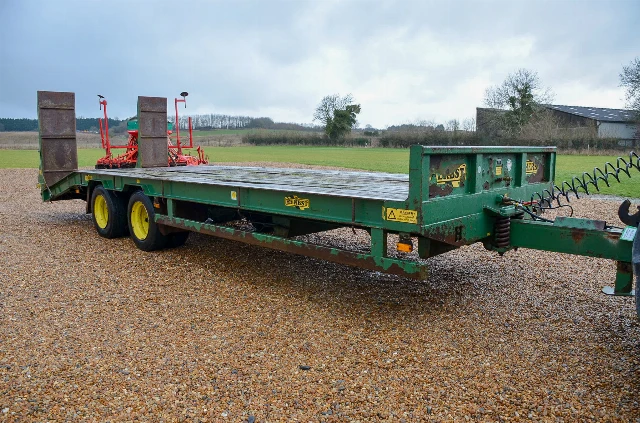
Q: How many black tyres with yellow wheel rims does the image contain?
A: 2